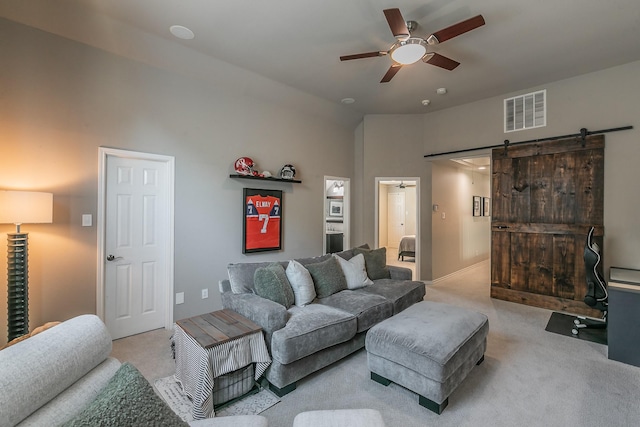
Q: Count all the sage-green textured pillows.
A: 4